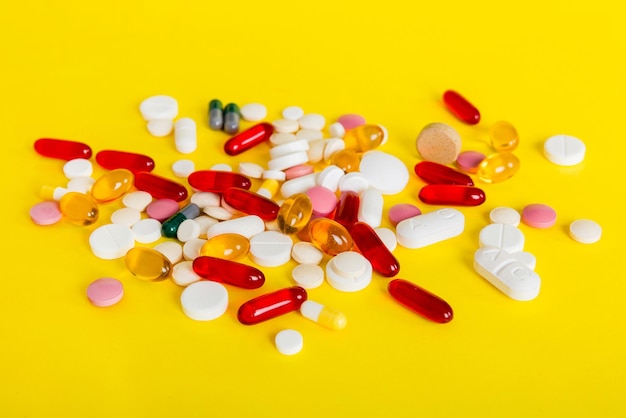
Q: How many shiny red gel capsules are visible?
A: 14